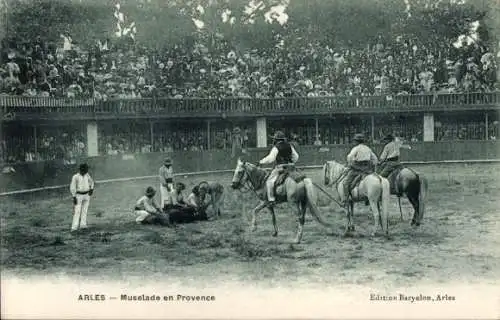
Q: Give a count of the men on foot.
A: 6